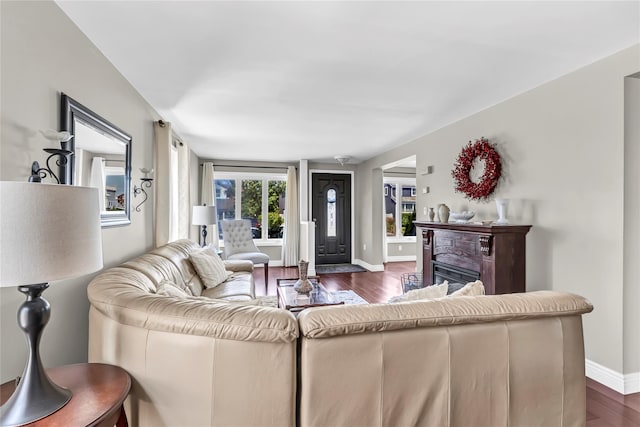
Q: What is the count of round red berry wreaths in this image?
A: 1